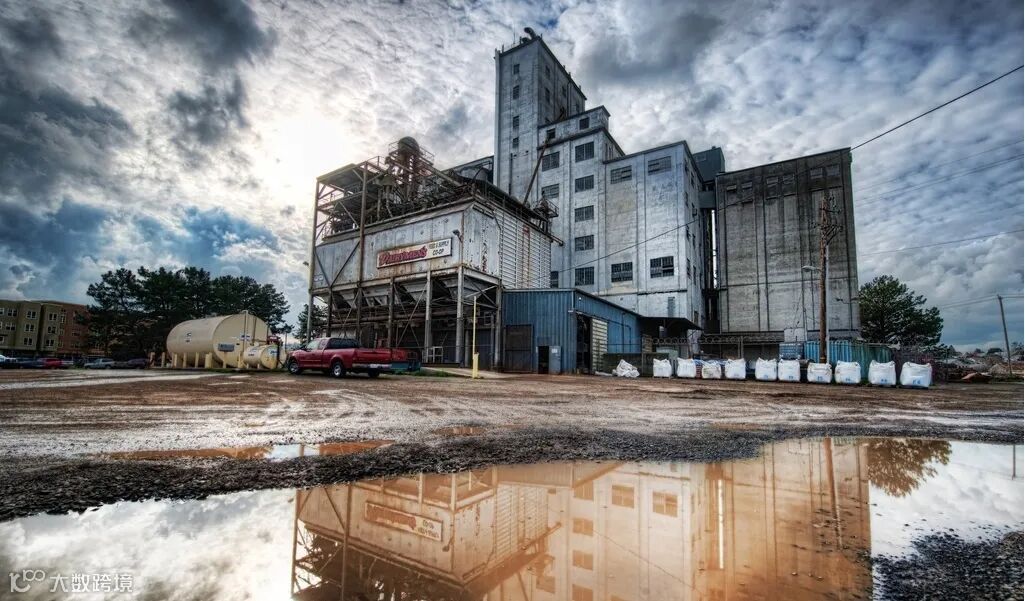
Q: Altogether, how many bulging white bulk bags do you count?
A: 10